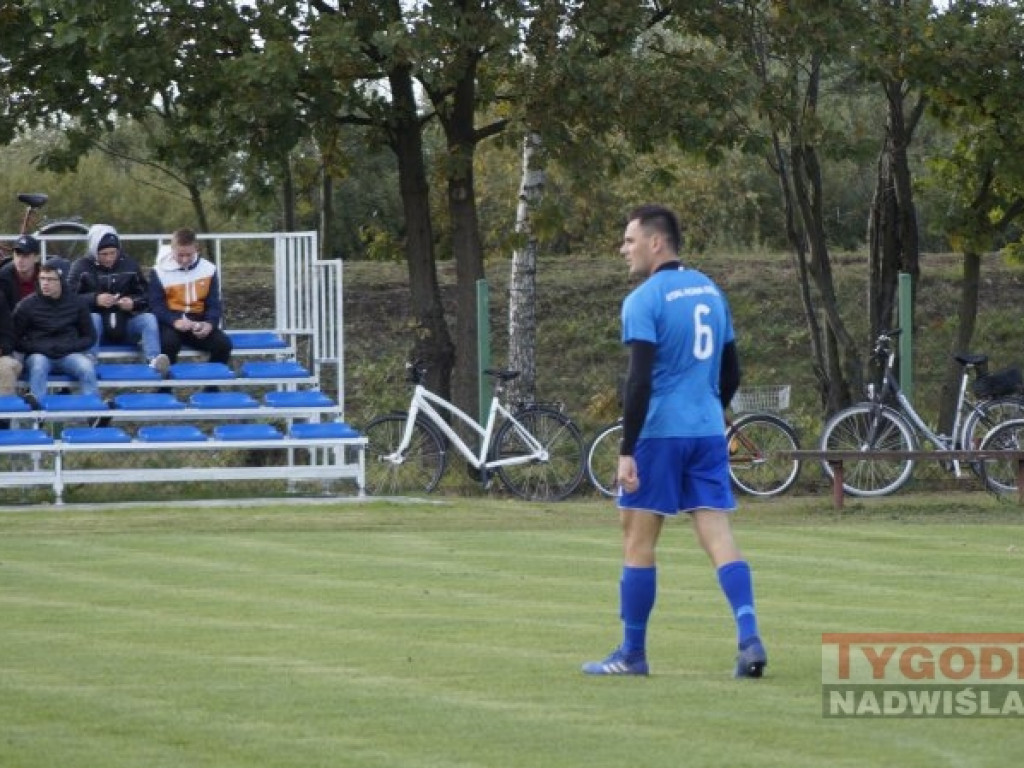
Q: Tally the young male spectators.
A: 4